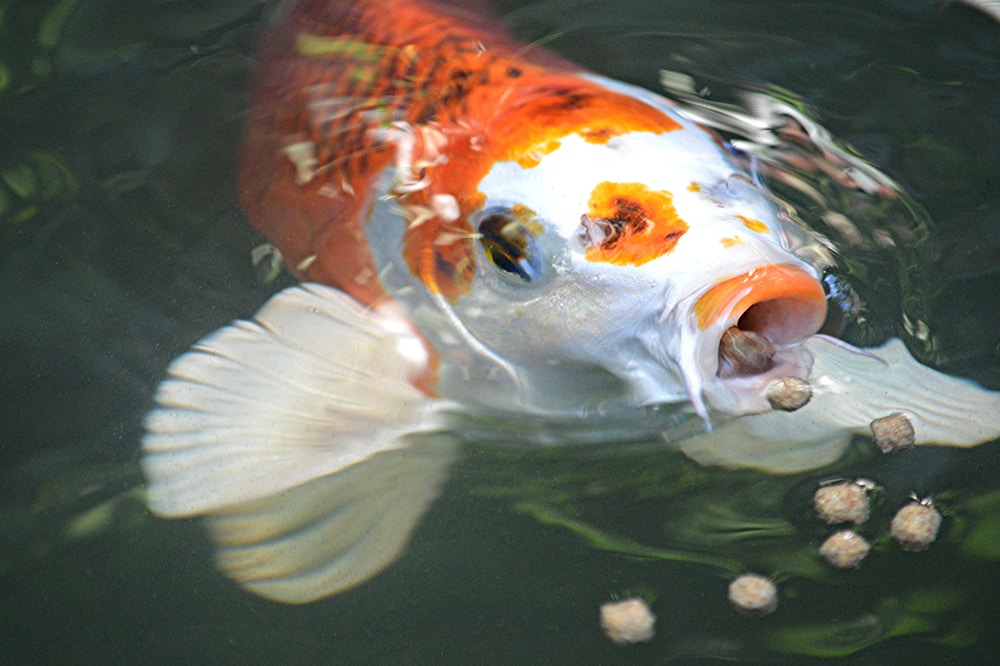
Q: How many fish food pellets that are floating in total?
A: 7